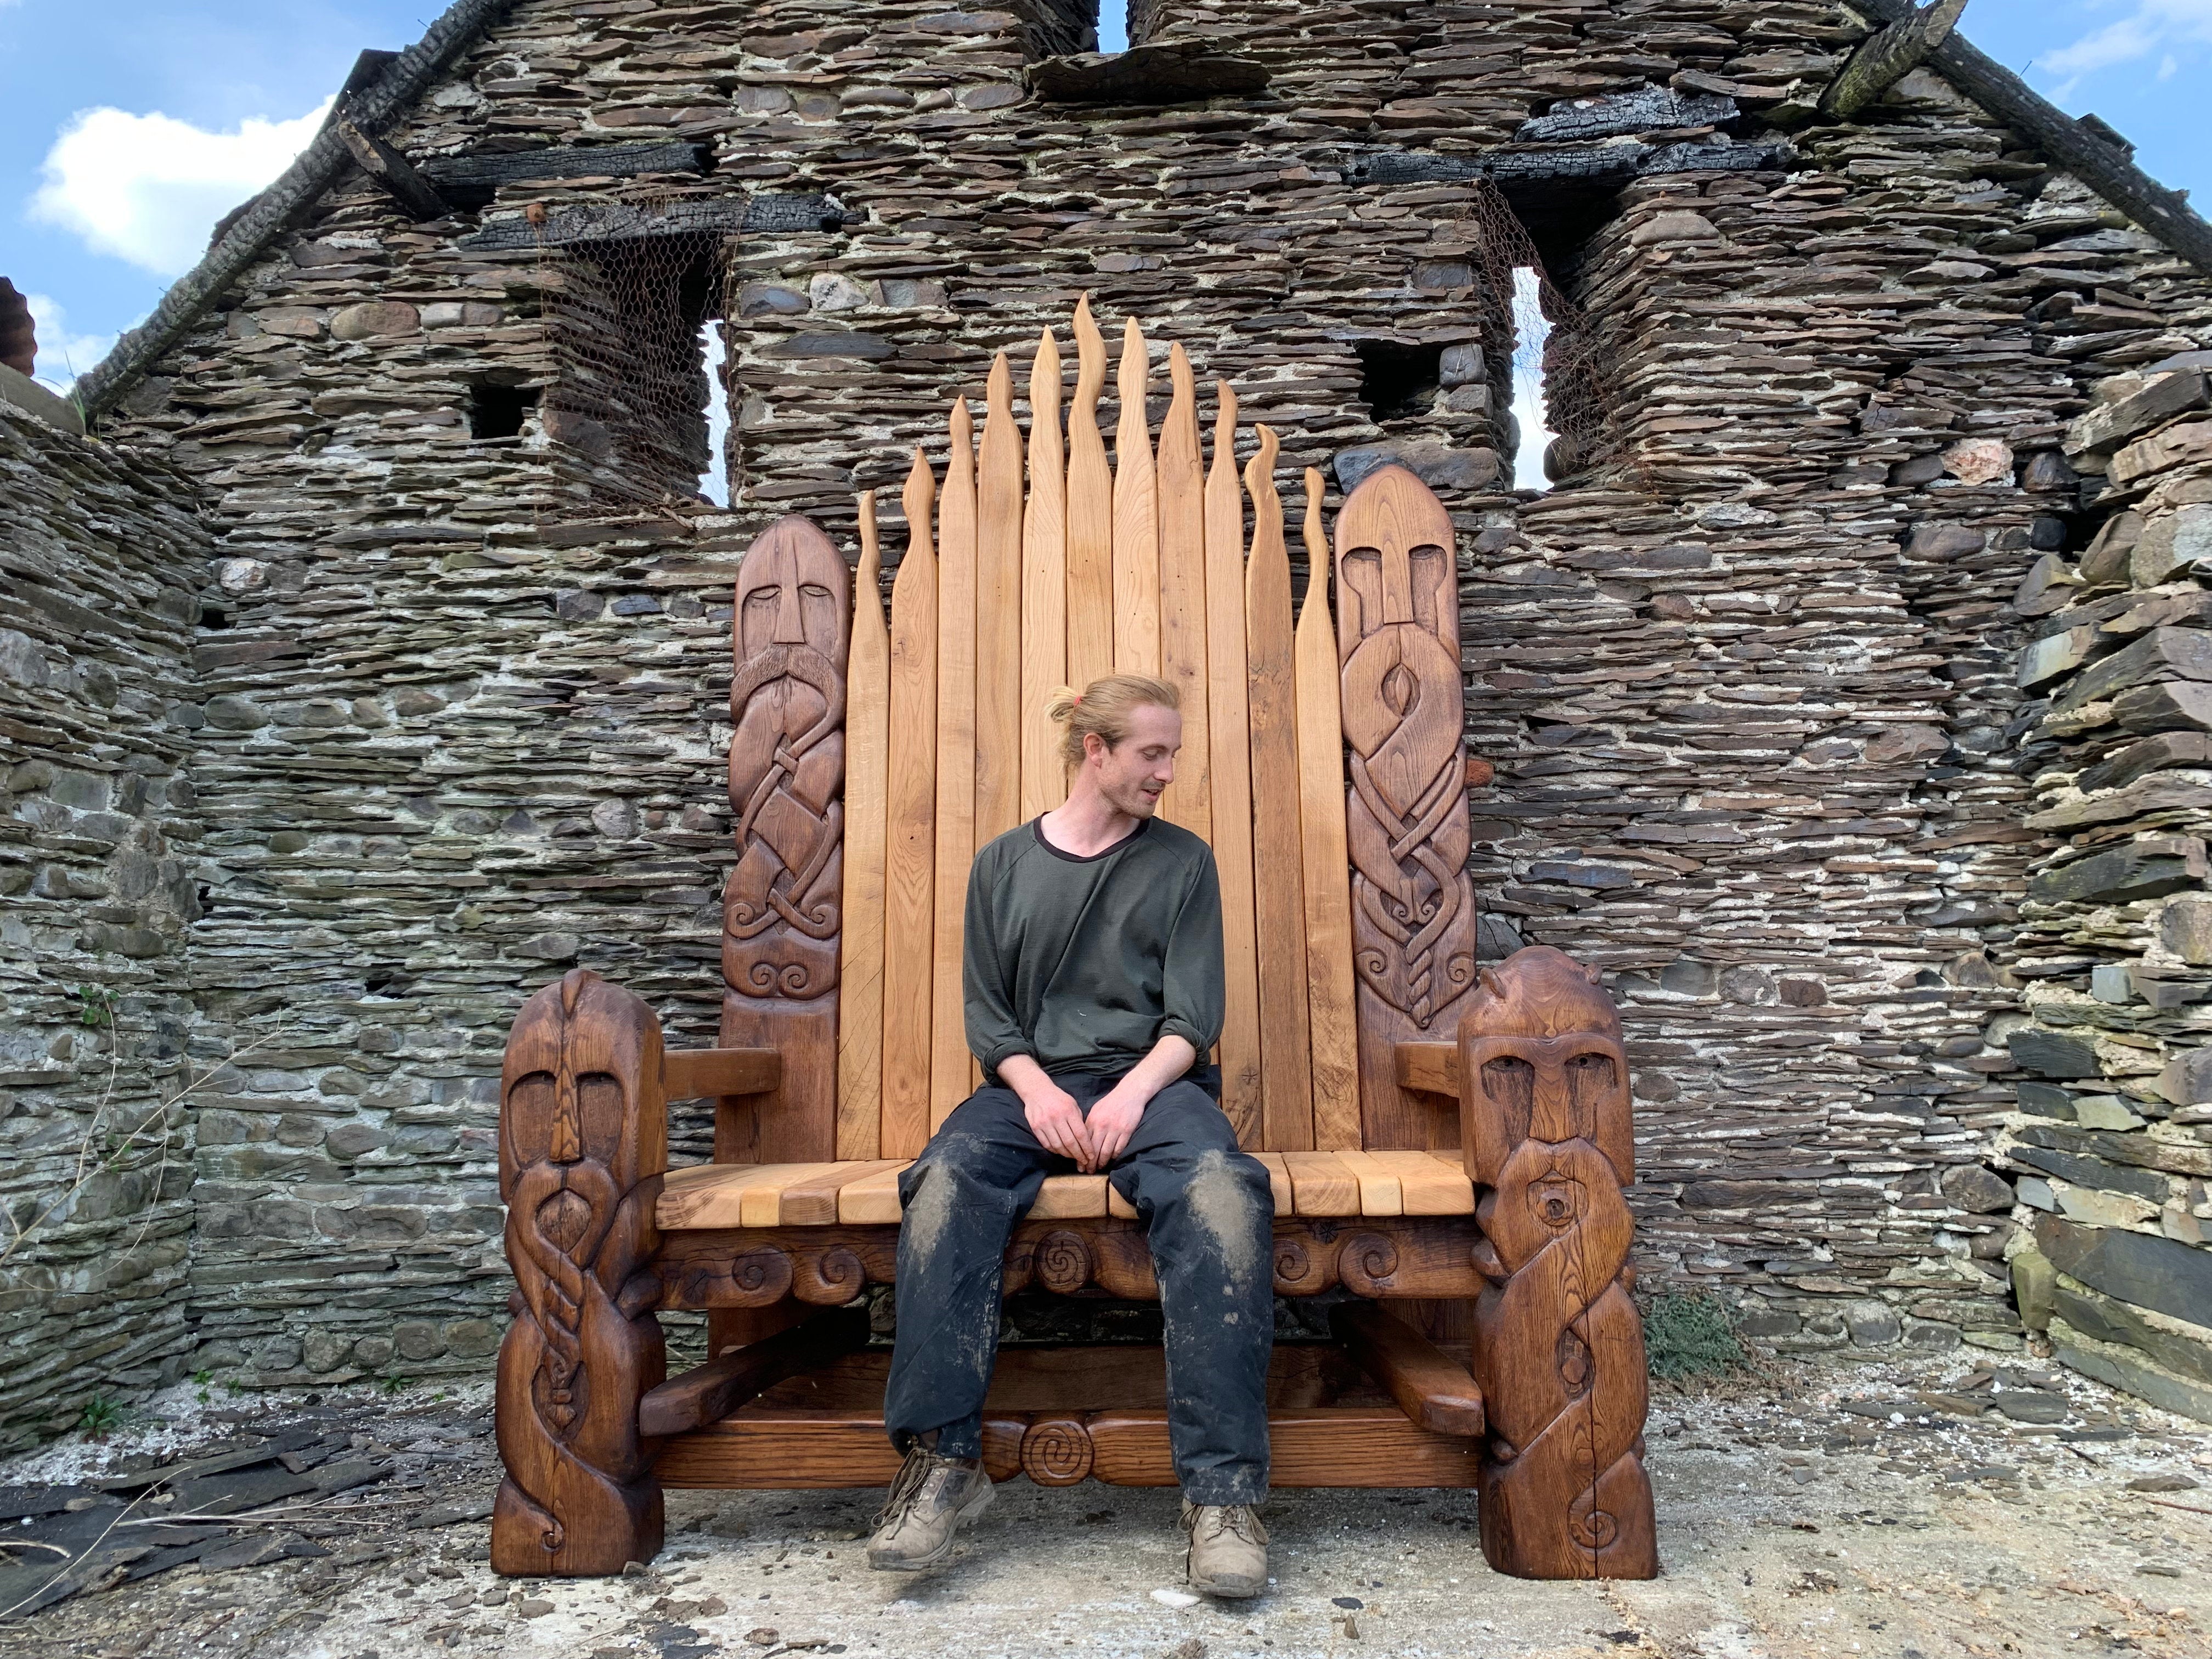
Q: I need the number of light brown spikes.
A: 11